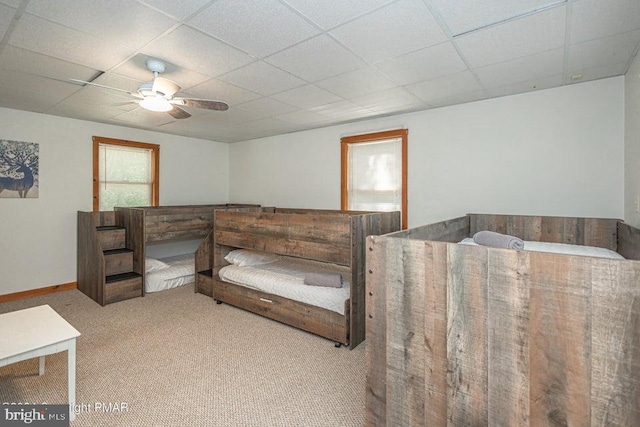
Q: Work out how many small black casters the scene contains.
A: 2